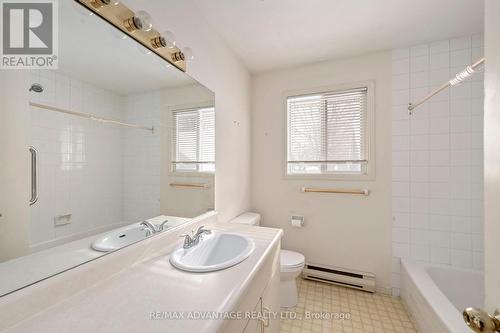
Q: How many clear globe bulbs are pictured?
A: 4